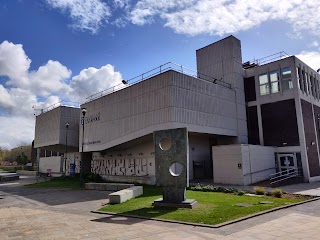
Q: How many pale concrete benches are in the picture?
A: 2